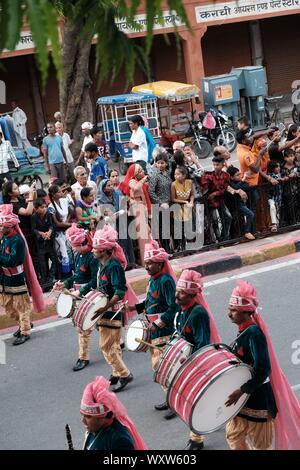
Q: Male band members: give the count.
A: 7